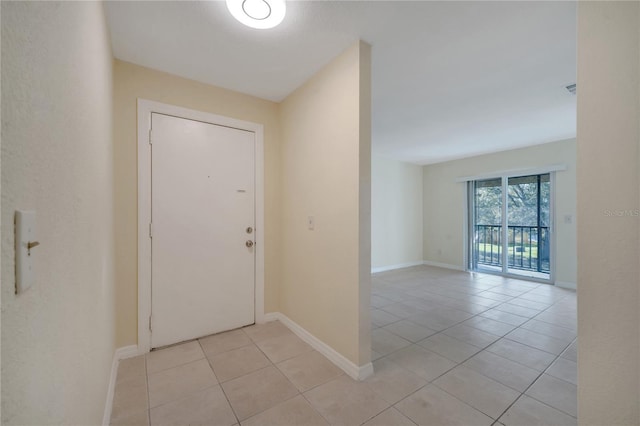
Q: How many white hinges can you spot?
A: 3